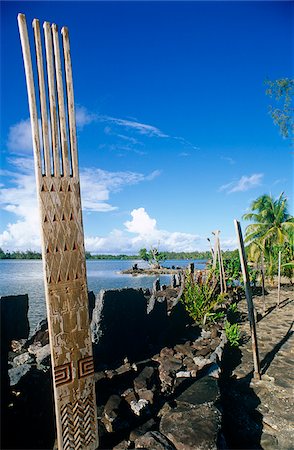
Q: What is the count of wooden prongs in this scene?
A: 5